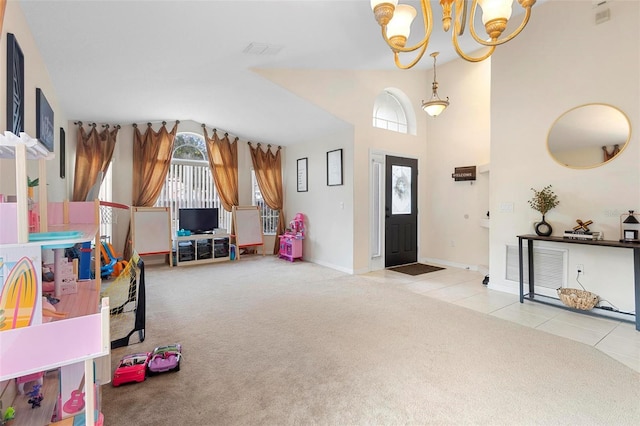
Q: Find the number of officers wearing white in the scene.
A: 0